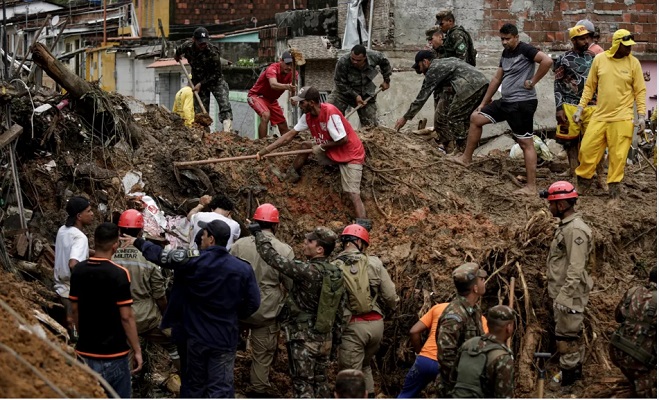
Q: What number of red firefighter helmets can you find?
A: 4